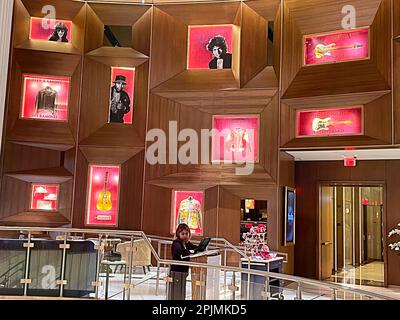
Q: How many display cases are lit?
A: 10